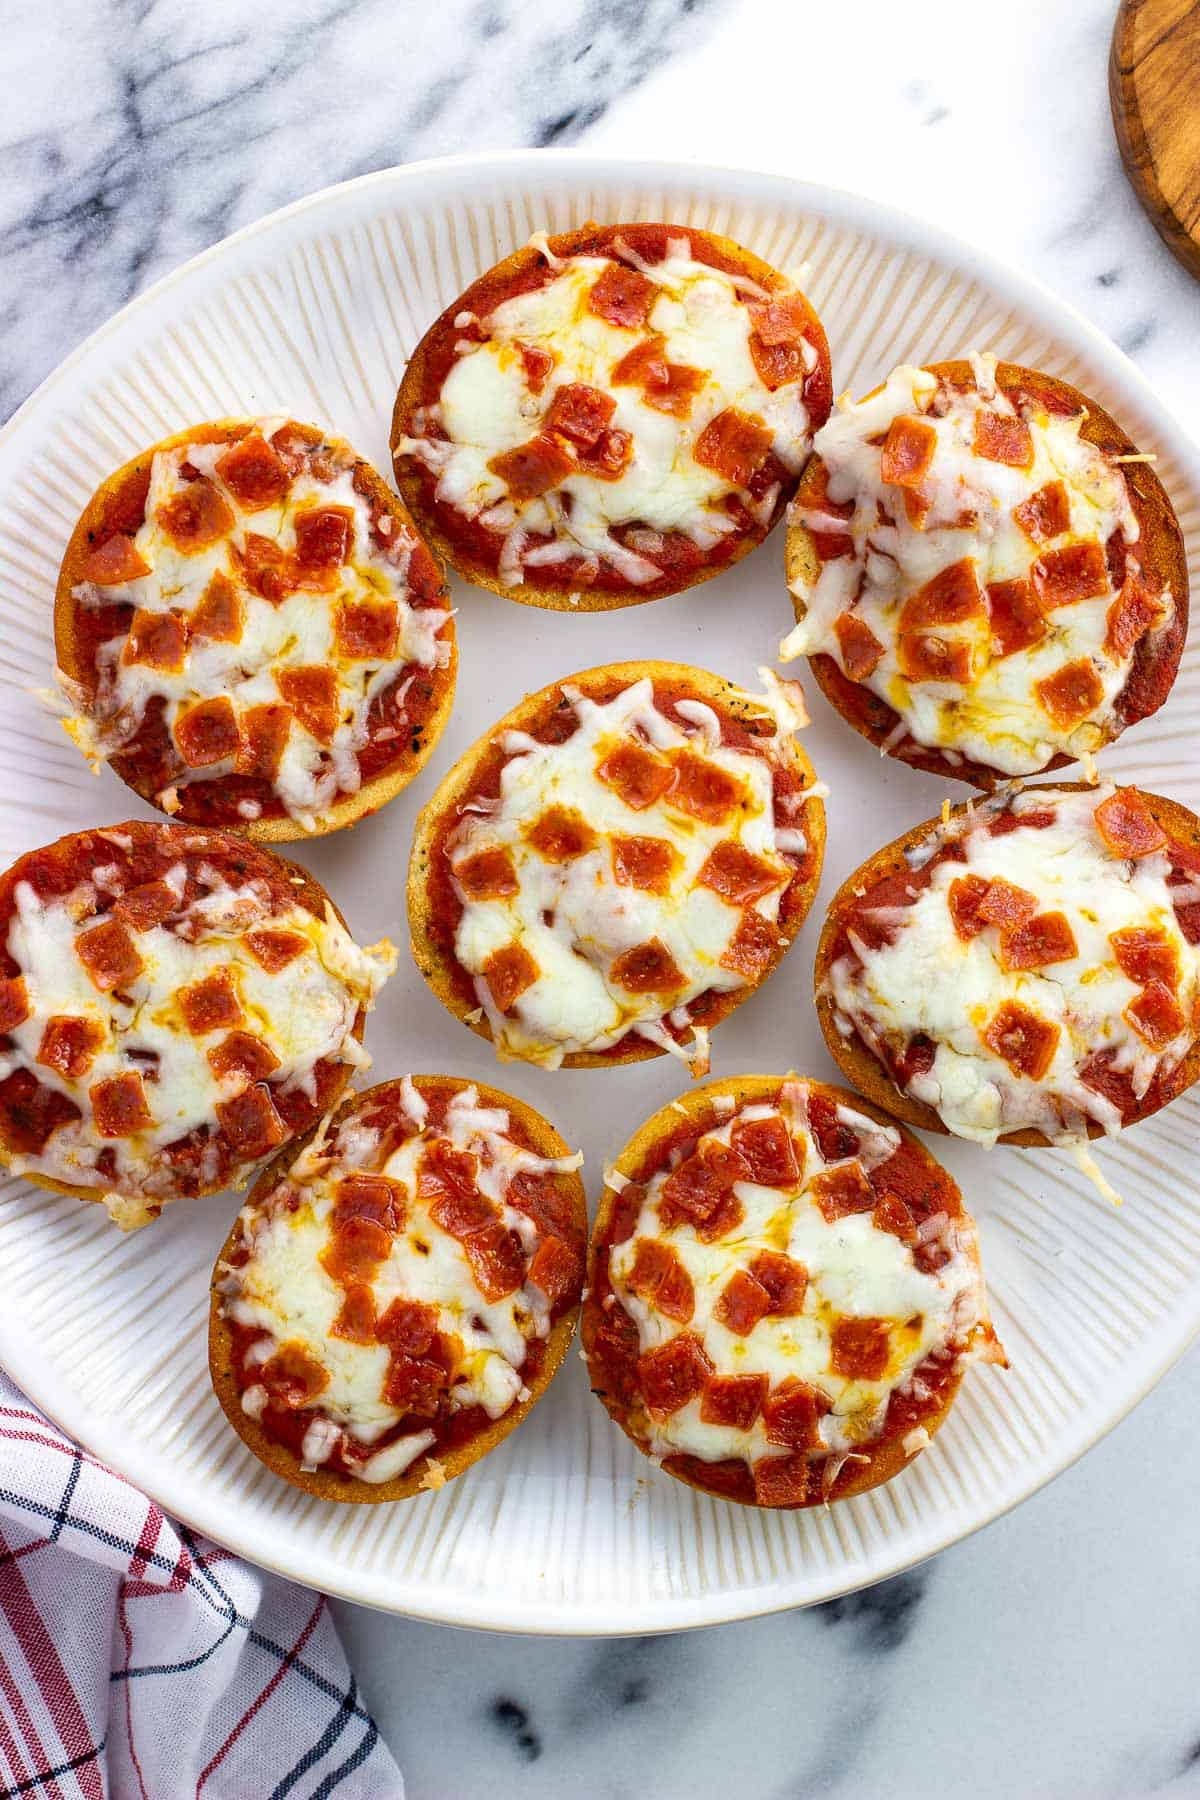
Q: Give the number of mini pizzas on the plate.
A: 8